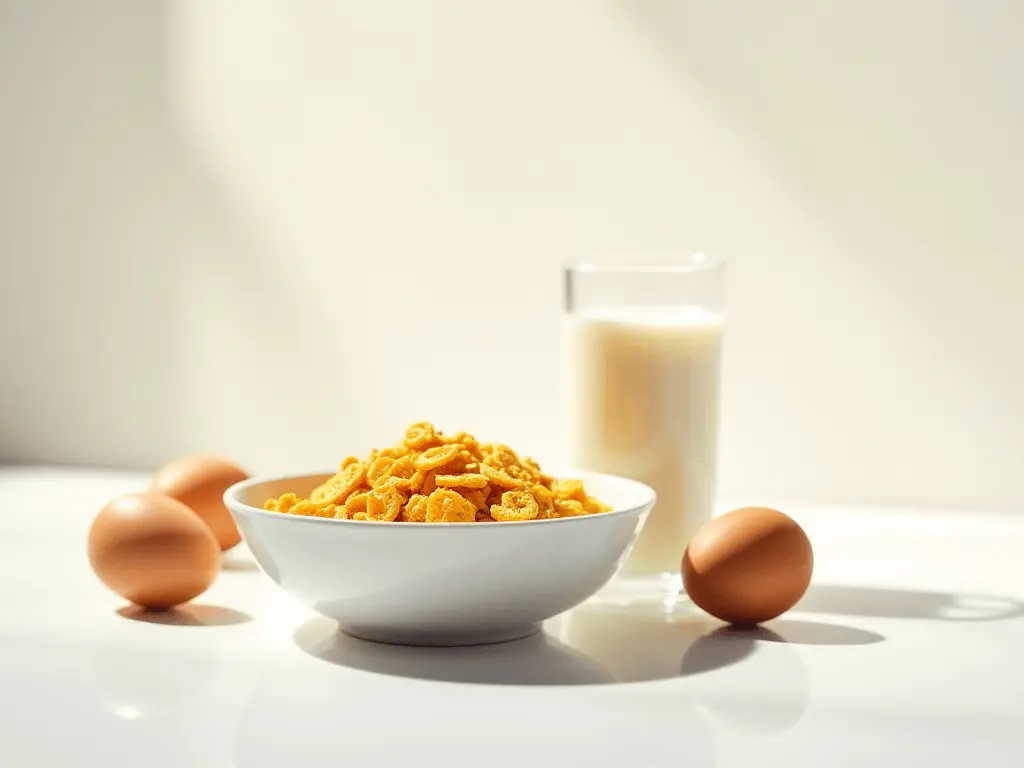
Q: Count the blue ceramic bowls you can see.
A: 0